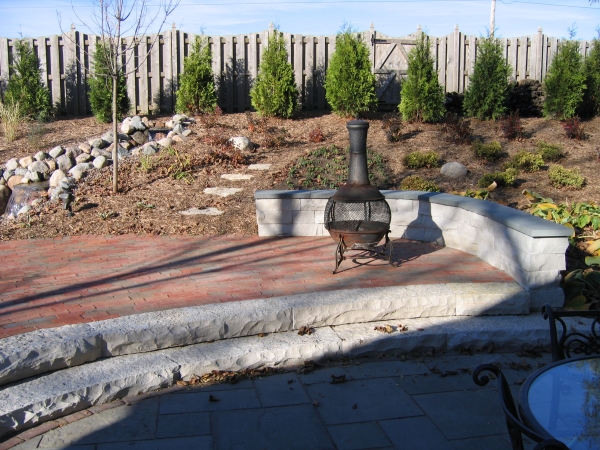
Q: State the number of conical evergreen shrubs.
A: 9